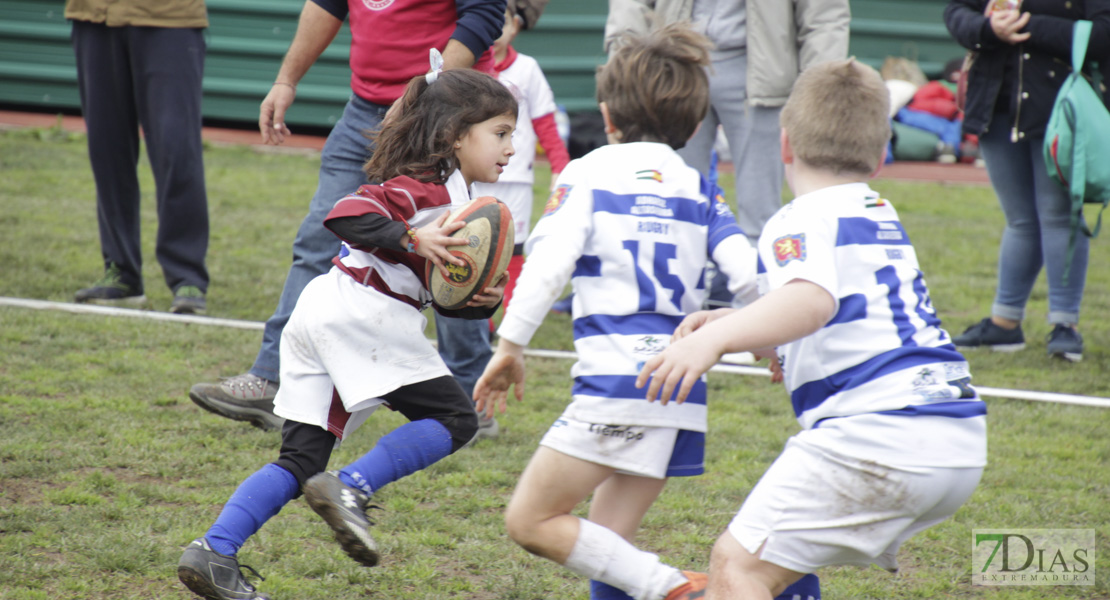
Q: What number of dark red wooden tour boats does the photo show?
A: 0